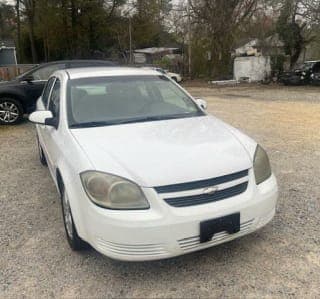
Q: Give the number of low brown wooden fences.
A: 1